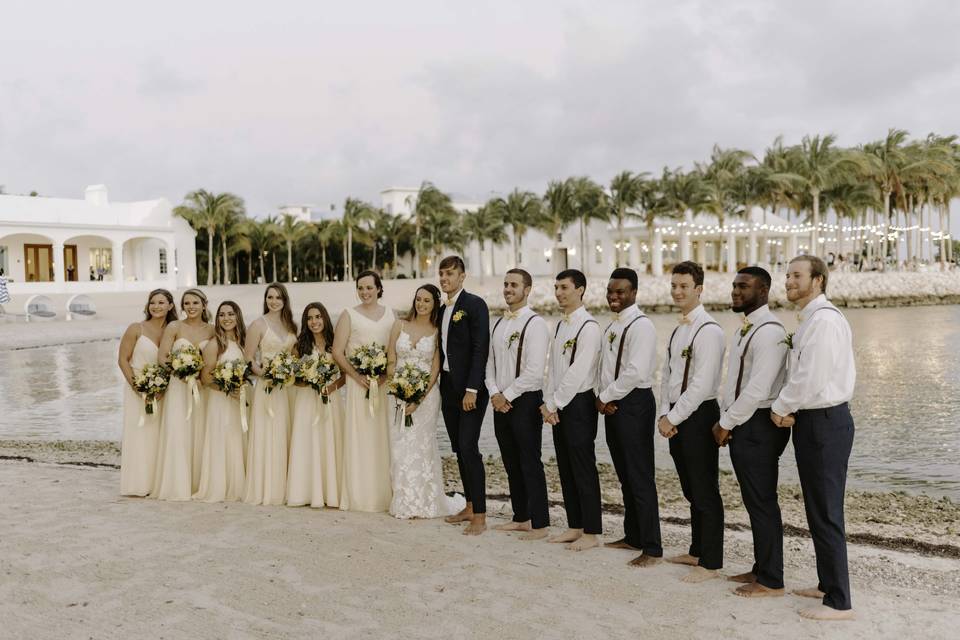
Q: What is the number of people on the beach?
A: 14